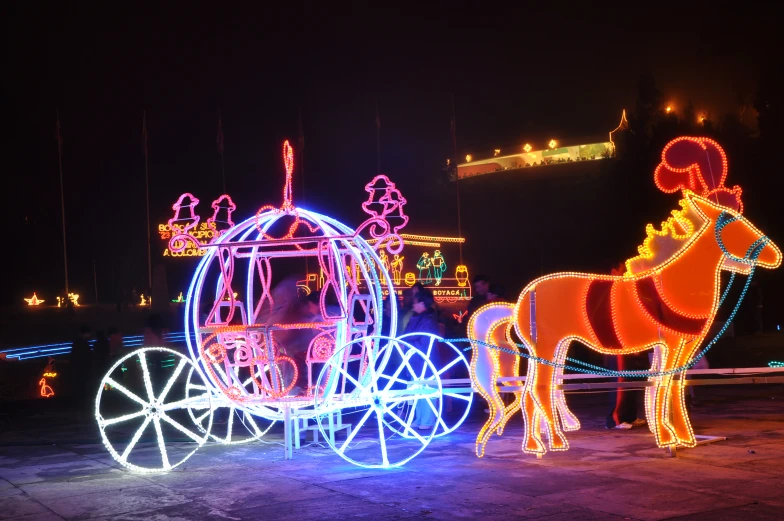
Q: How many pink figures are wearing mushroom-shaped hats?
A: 4